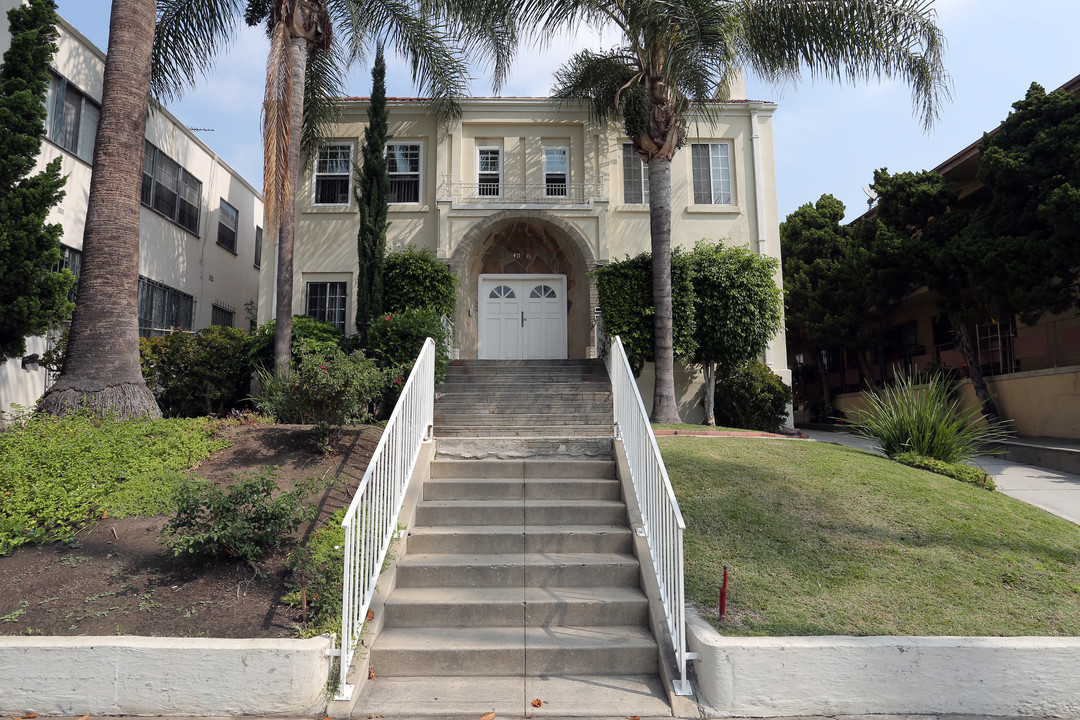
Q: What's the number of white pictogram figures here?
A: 0